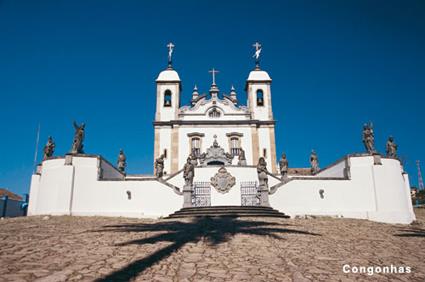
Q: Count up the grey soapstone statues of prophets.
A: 12